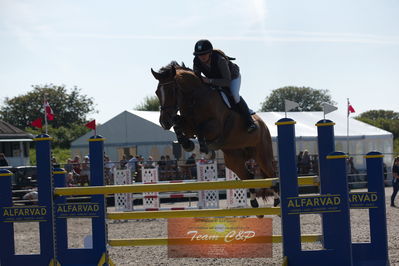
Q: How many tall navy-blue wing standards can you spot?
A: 4